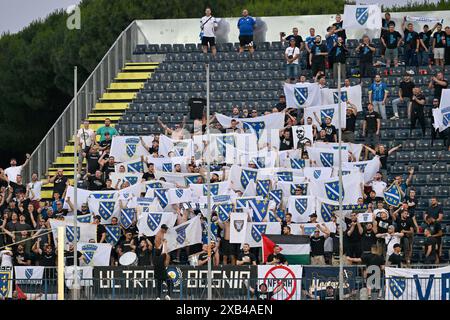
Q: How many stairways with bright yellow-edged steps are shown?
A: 1